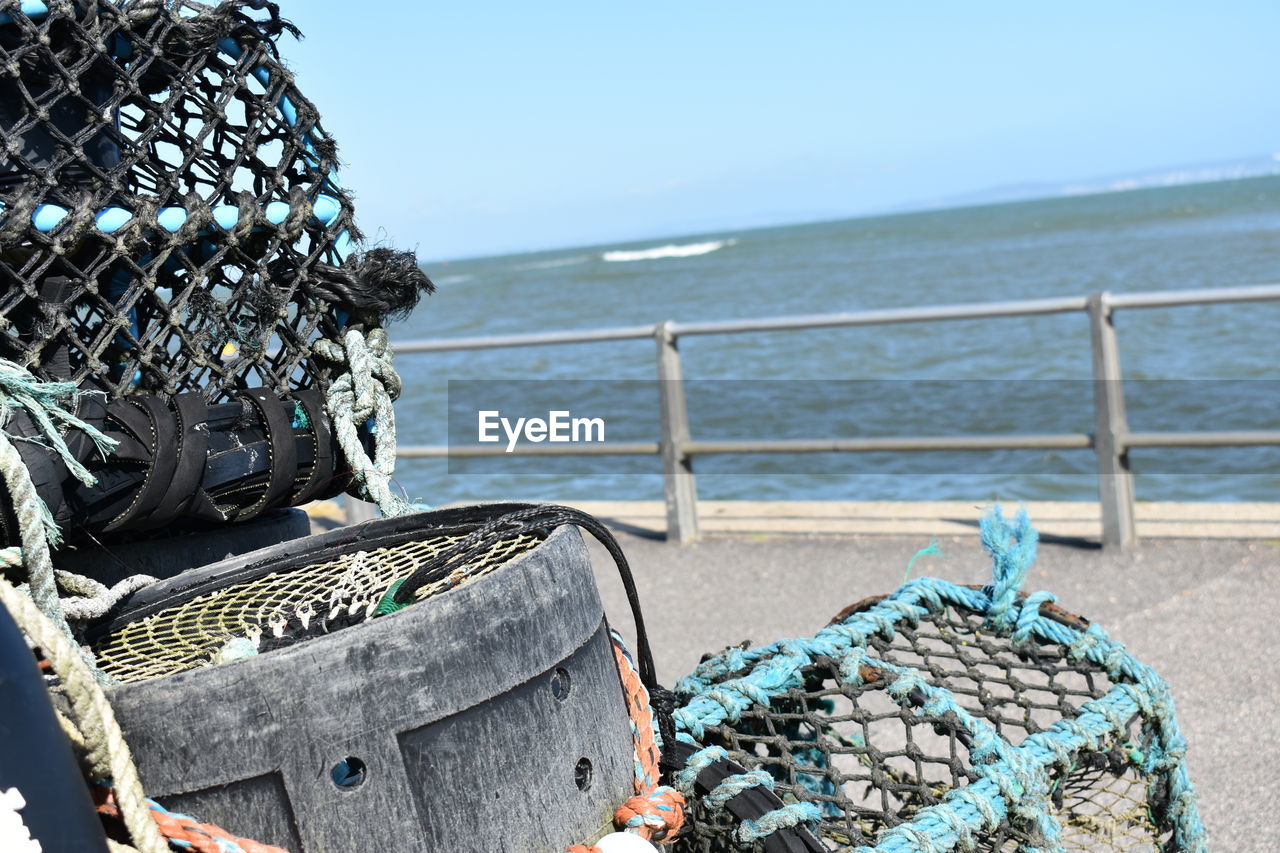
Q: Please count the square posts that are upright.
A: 2